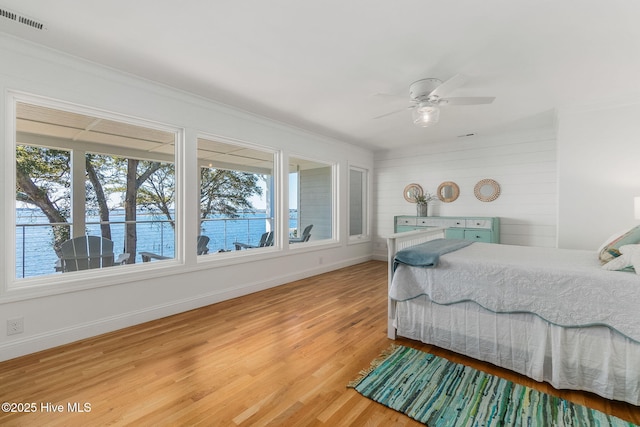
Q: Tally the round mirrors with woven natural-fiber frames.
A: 3